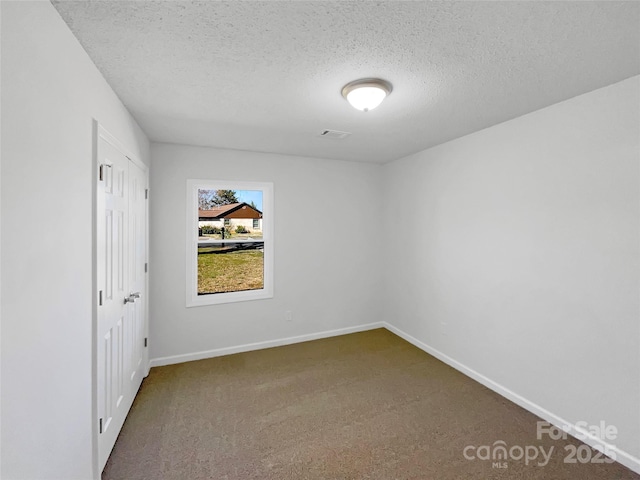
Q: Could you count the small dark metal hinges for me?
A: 6